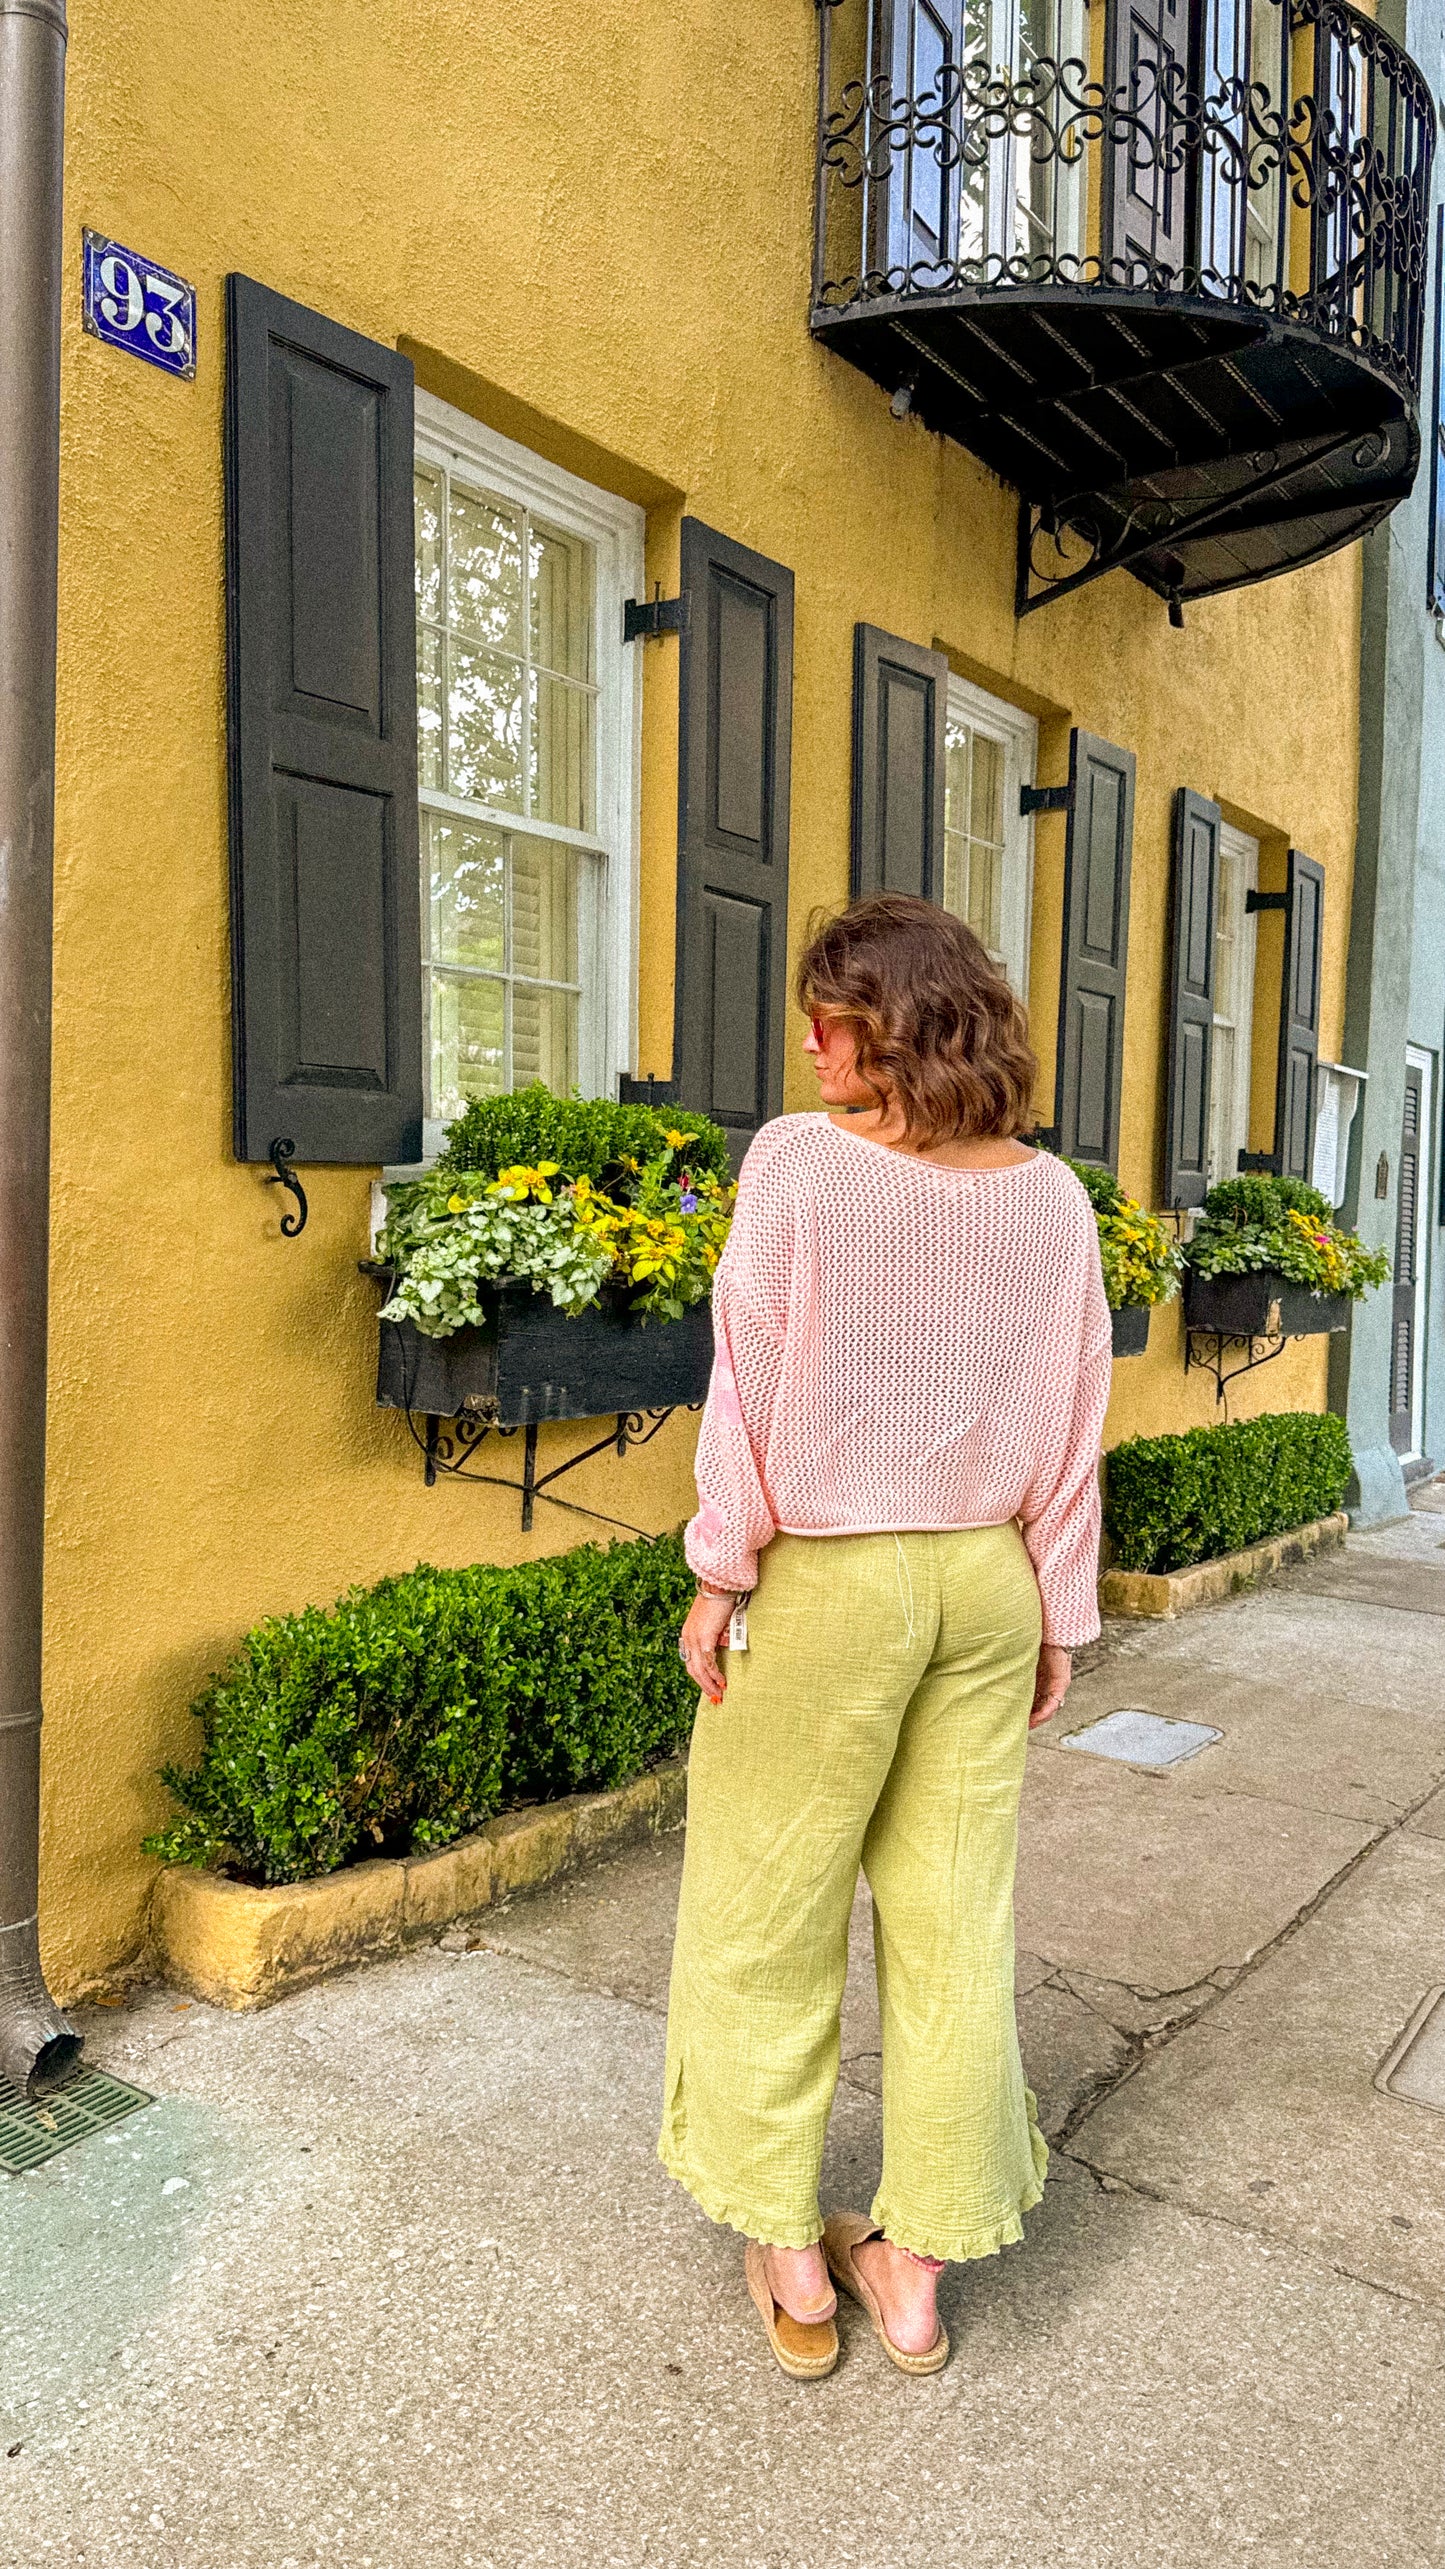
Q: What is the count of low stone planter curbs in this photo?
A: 2